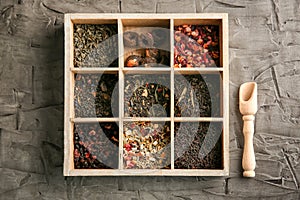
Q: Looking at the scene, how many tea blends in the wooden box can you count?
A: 9